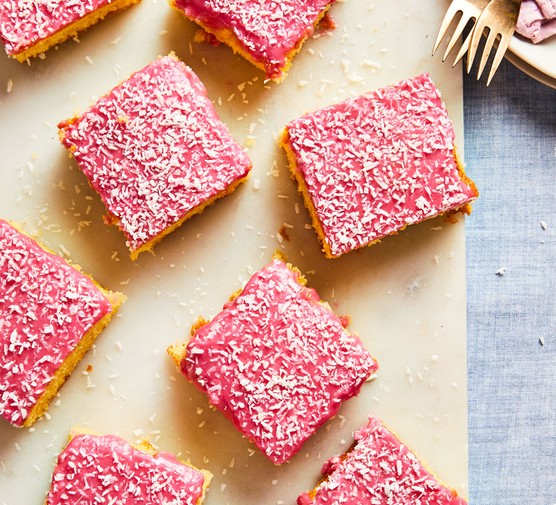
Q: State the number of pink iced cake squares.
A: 8